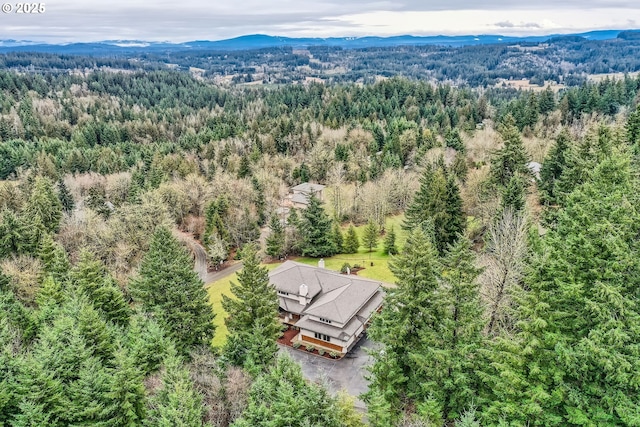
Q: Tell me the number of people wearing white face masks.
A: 0